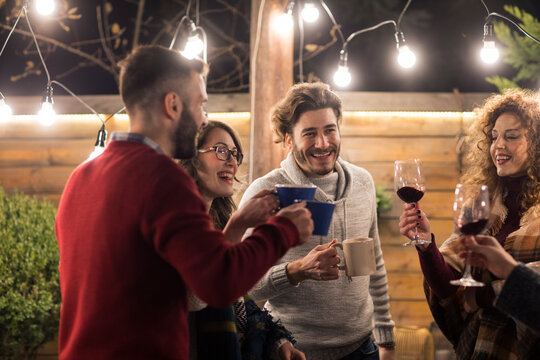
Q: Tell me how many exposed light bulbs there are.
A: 10